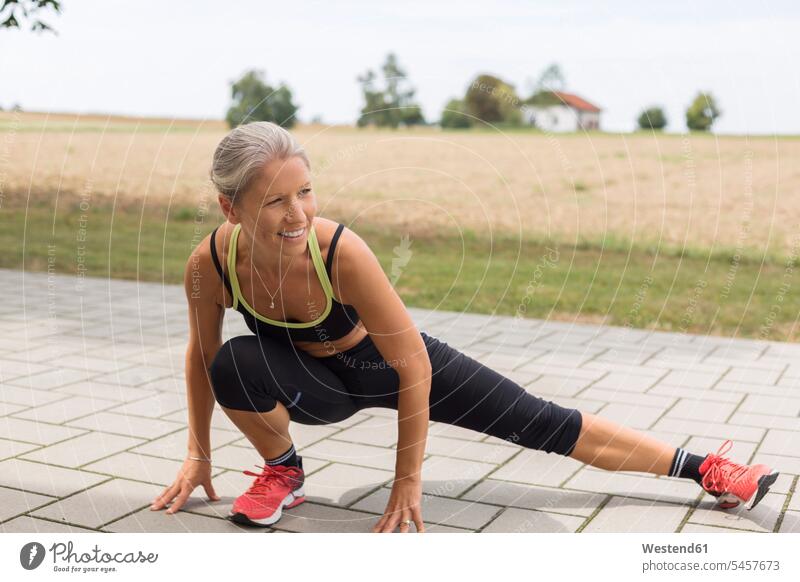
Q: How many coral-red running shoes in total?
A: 2